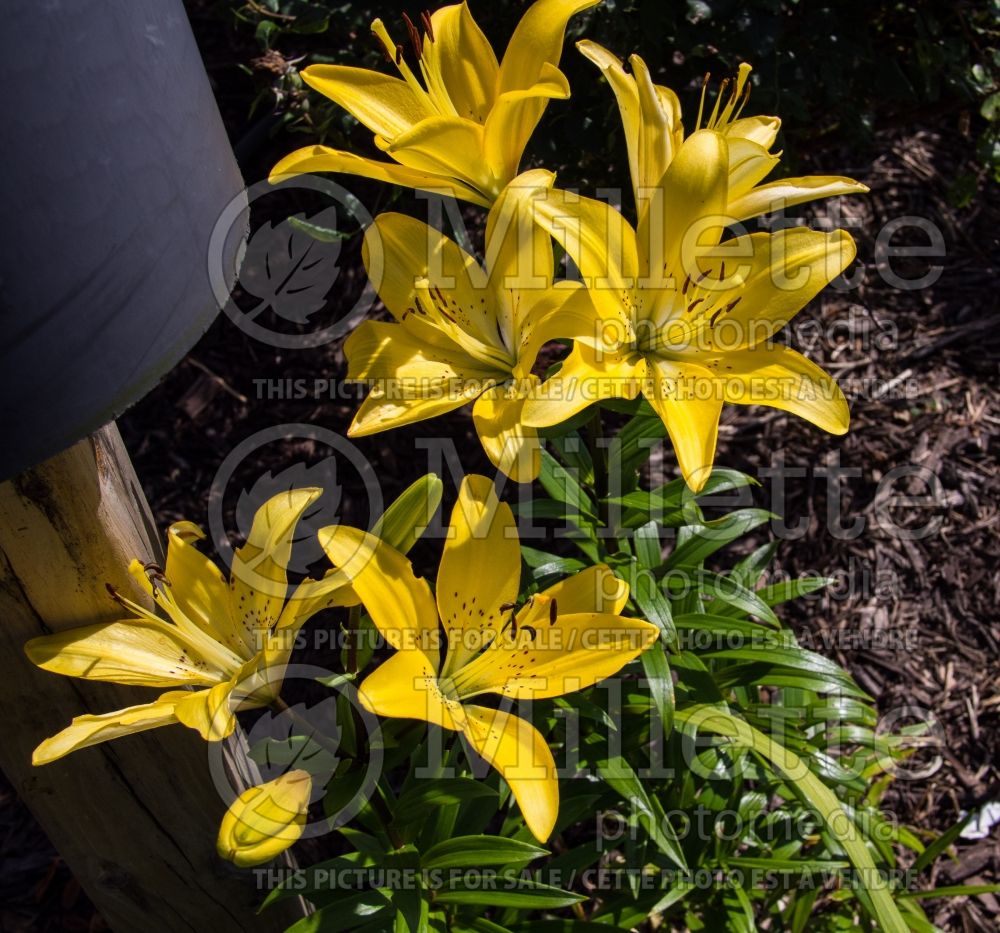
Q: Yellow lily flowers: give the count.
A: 6